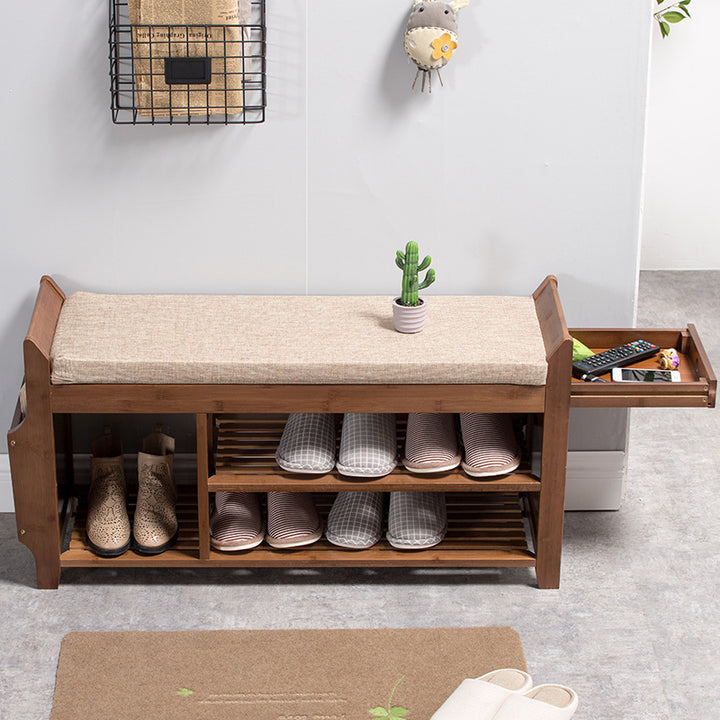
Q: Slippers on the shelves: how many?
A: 8